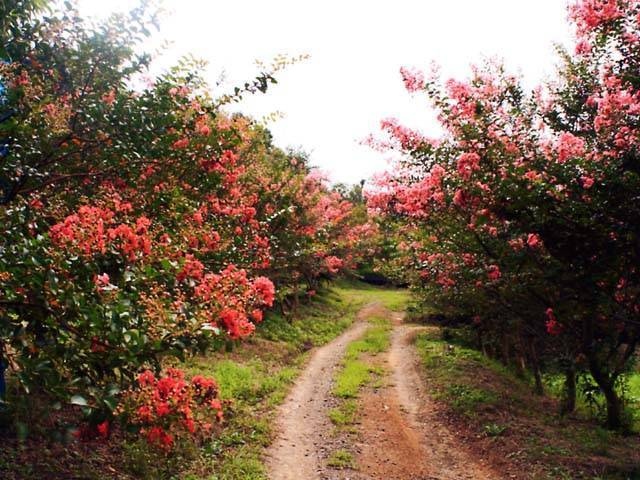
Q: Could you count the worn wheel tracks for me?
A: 2